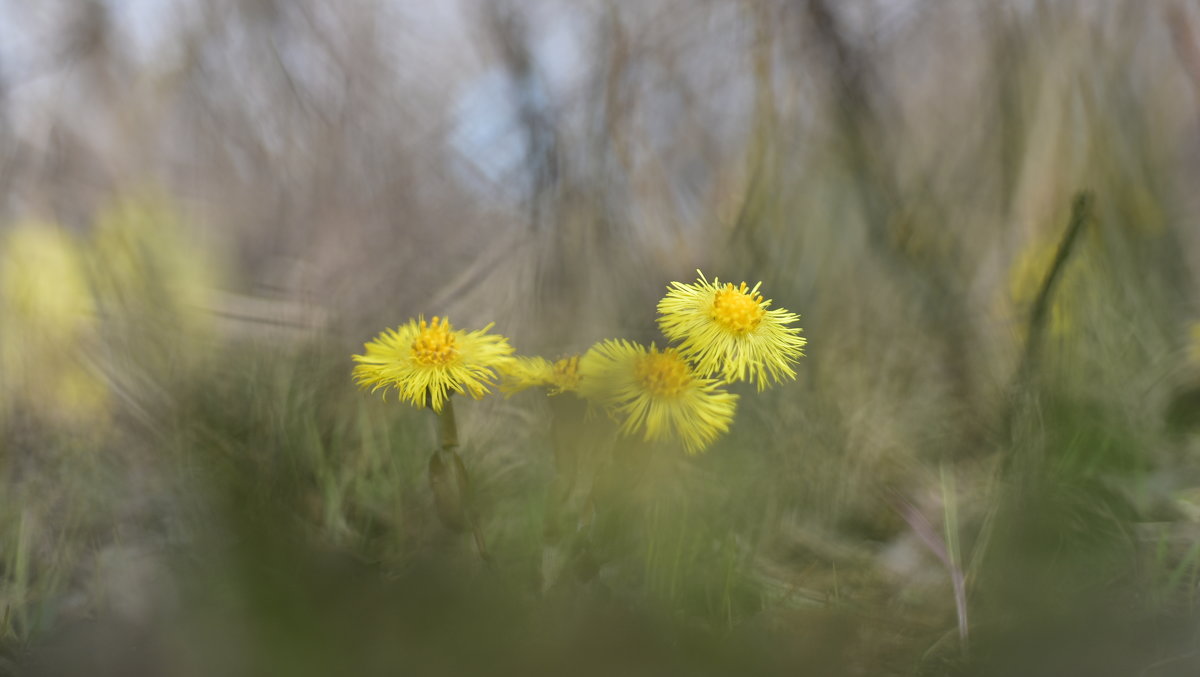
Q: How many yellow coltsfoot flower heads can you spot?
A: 4